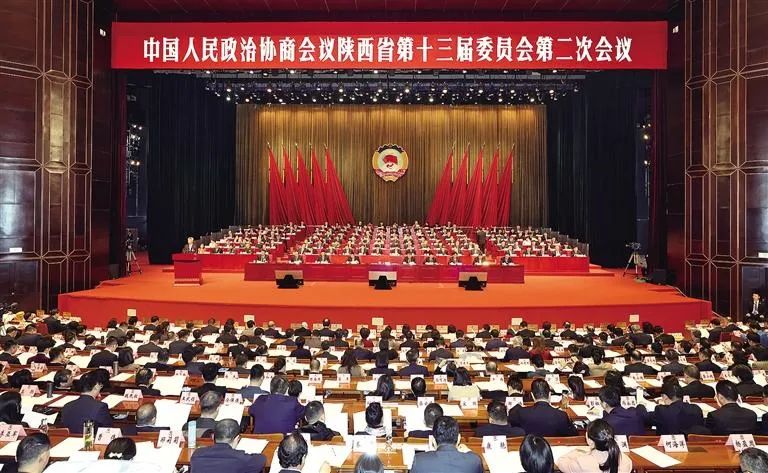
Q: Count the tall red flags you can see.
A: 10